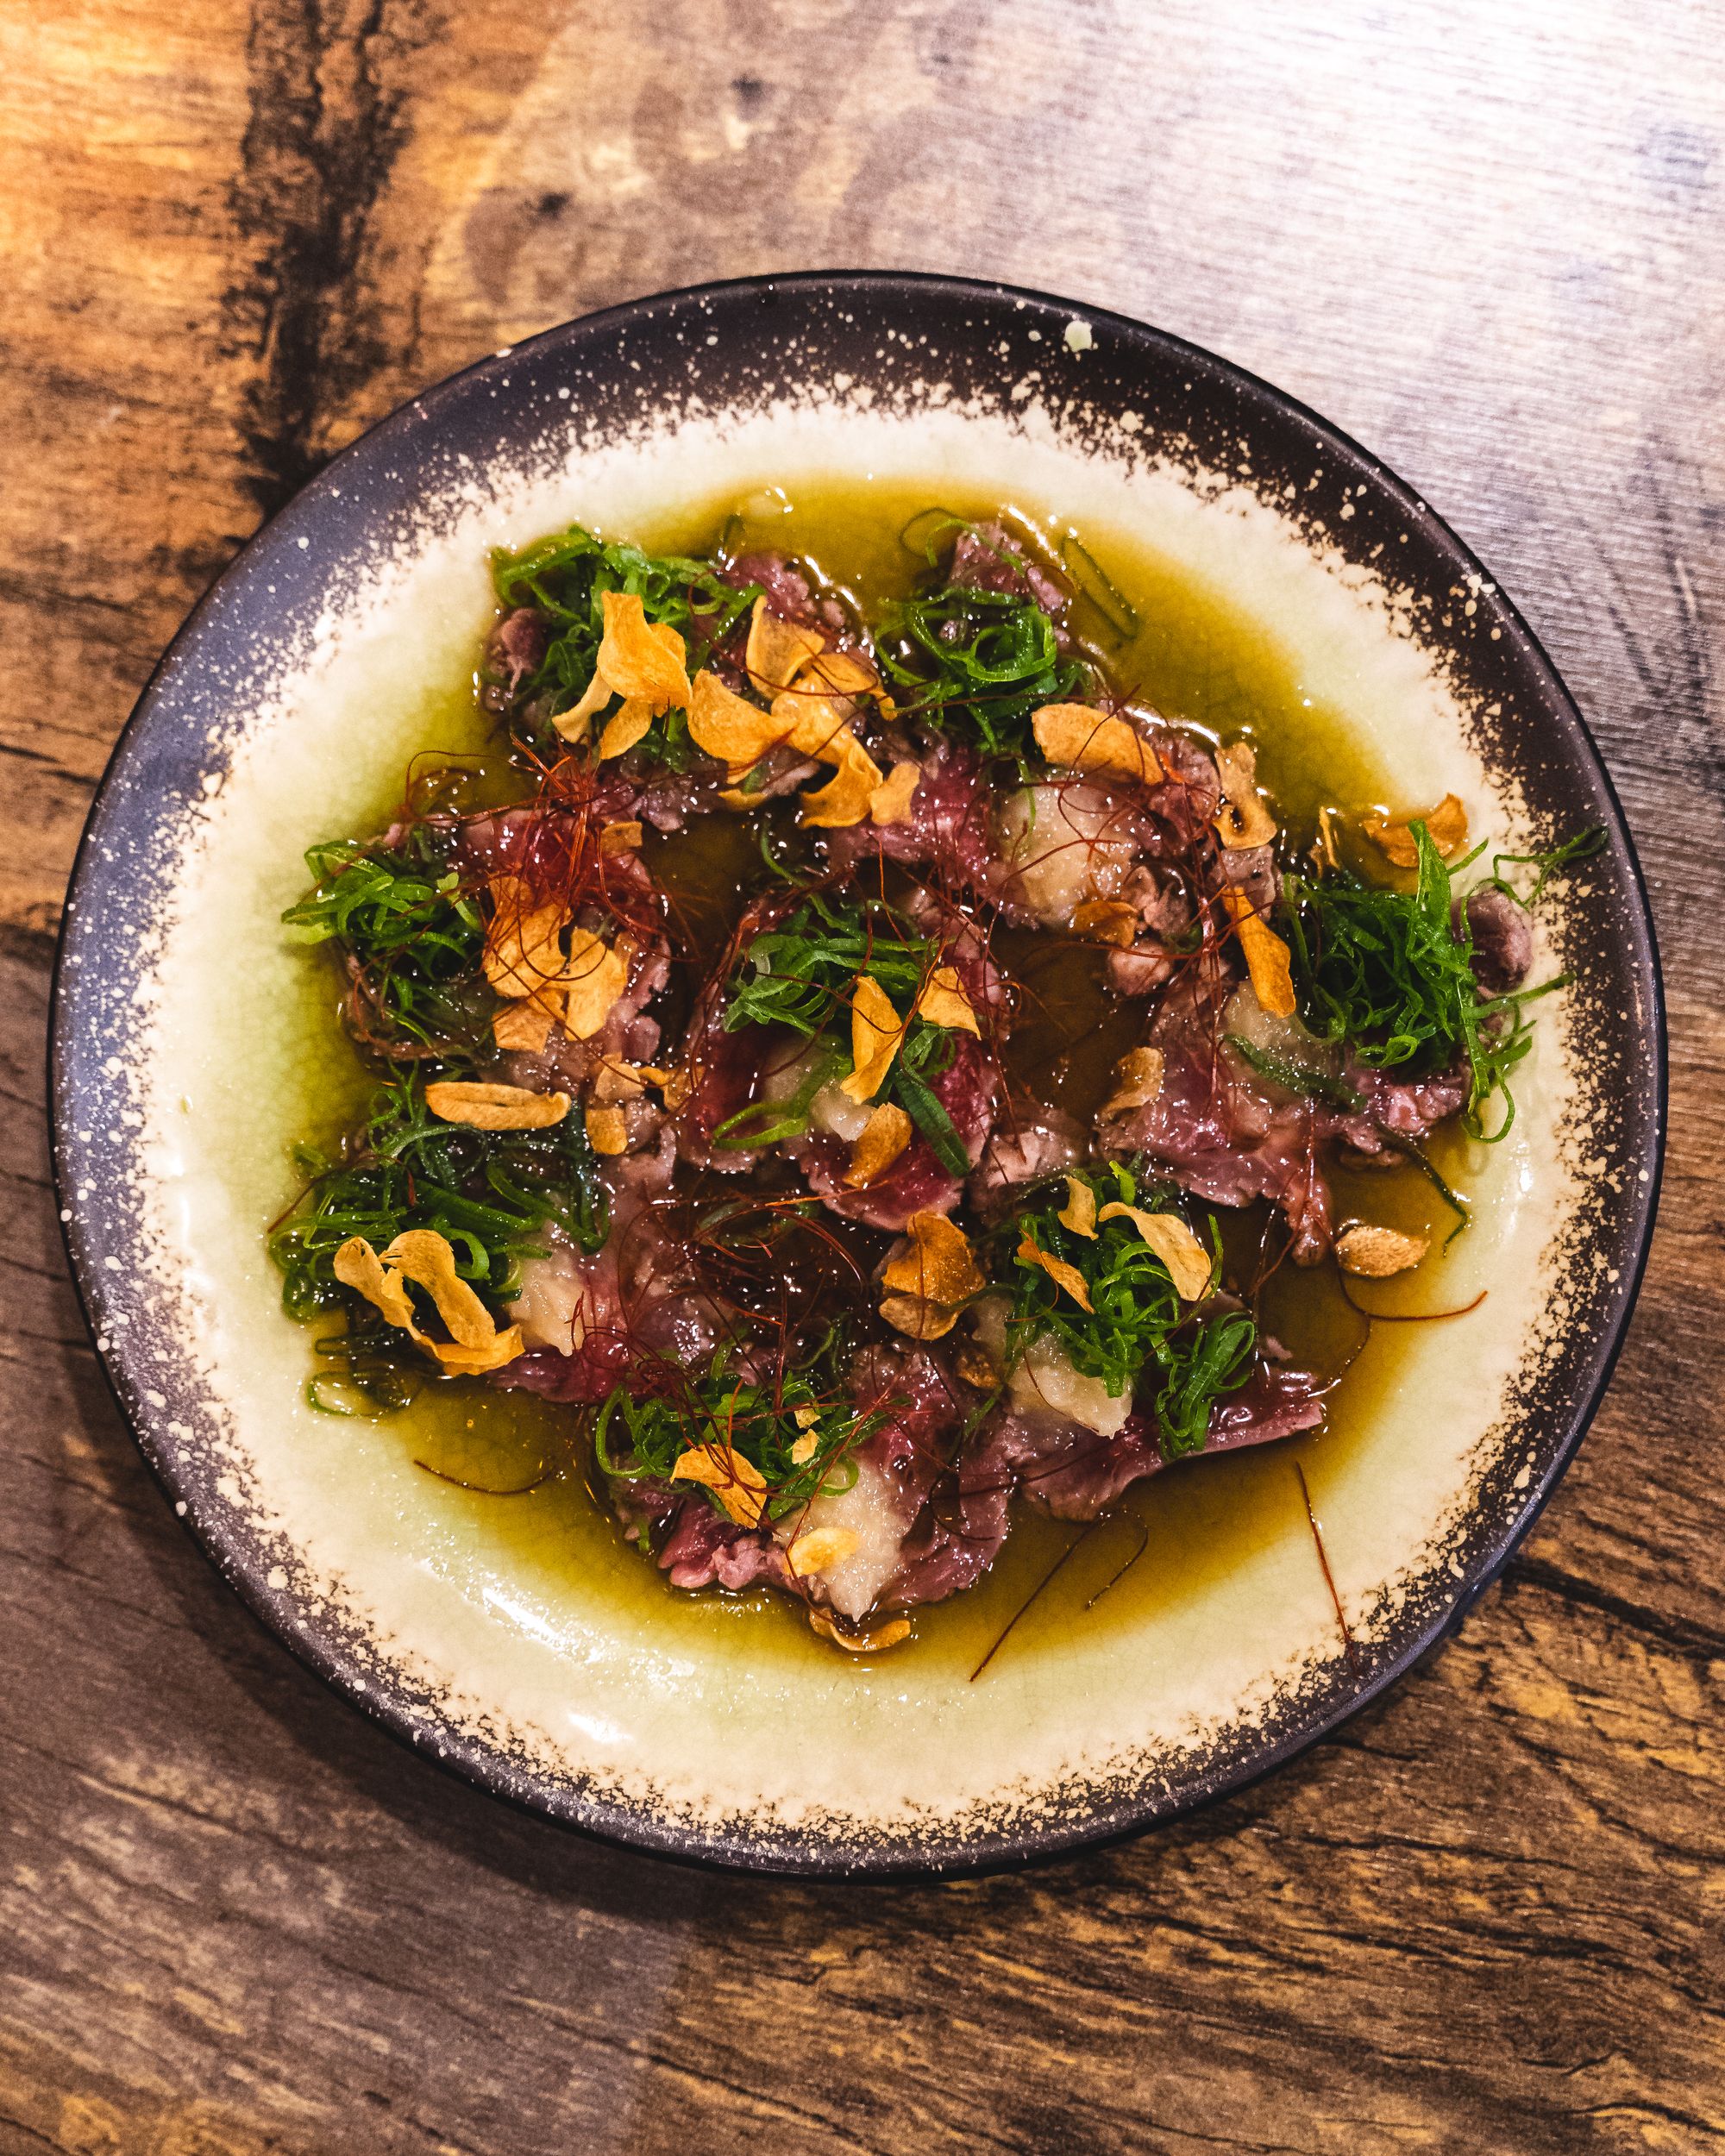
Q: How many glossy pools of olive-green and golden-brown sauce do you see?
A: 1